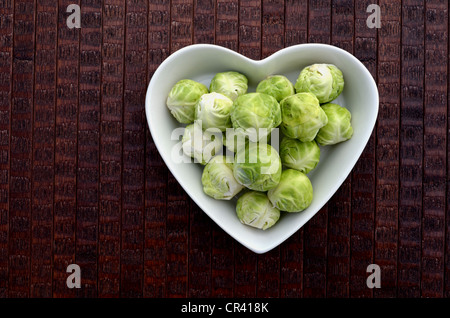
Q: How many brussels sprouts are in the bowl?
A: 15